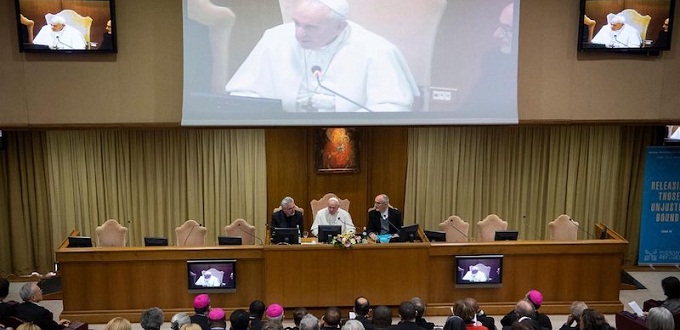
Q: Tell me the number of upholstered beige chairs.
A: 9